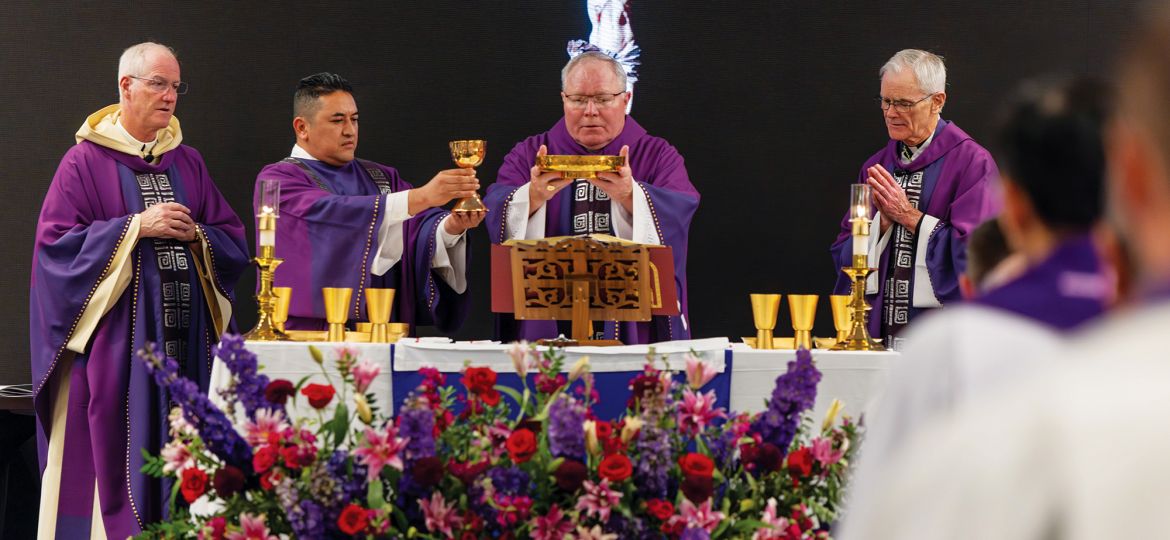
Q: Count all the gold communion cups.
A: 7